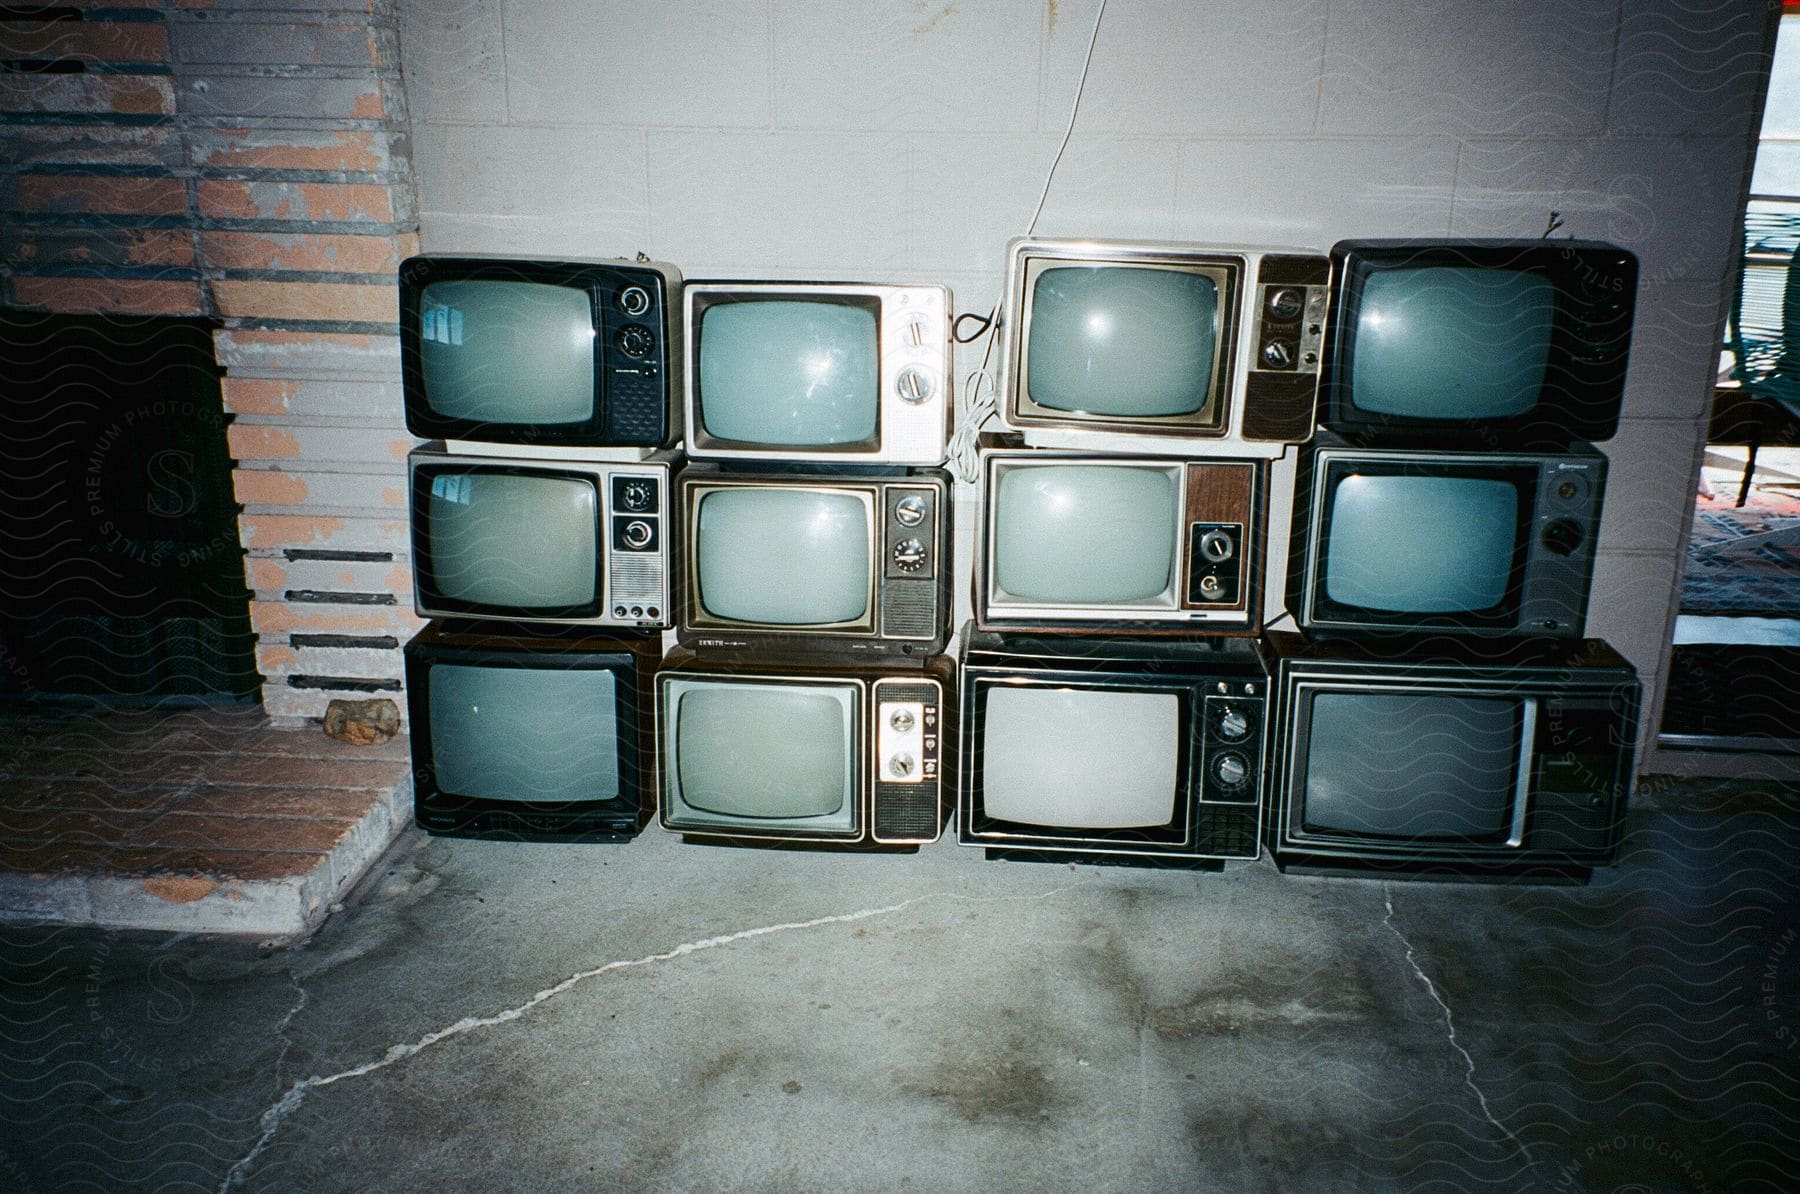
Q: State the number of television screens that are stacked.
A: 12